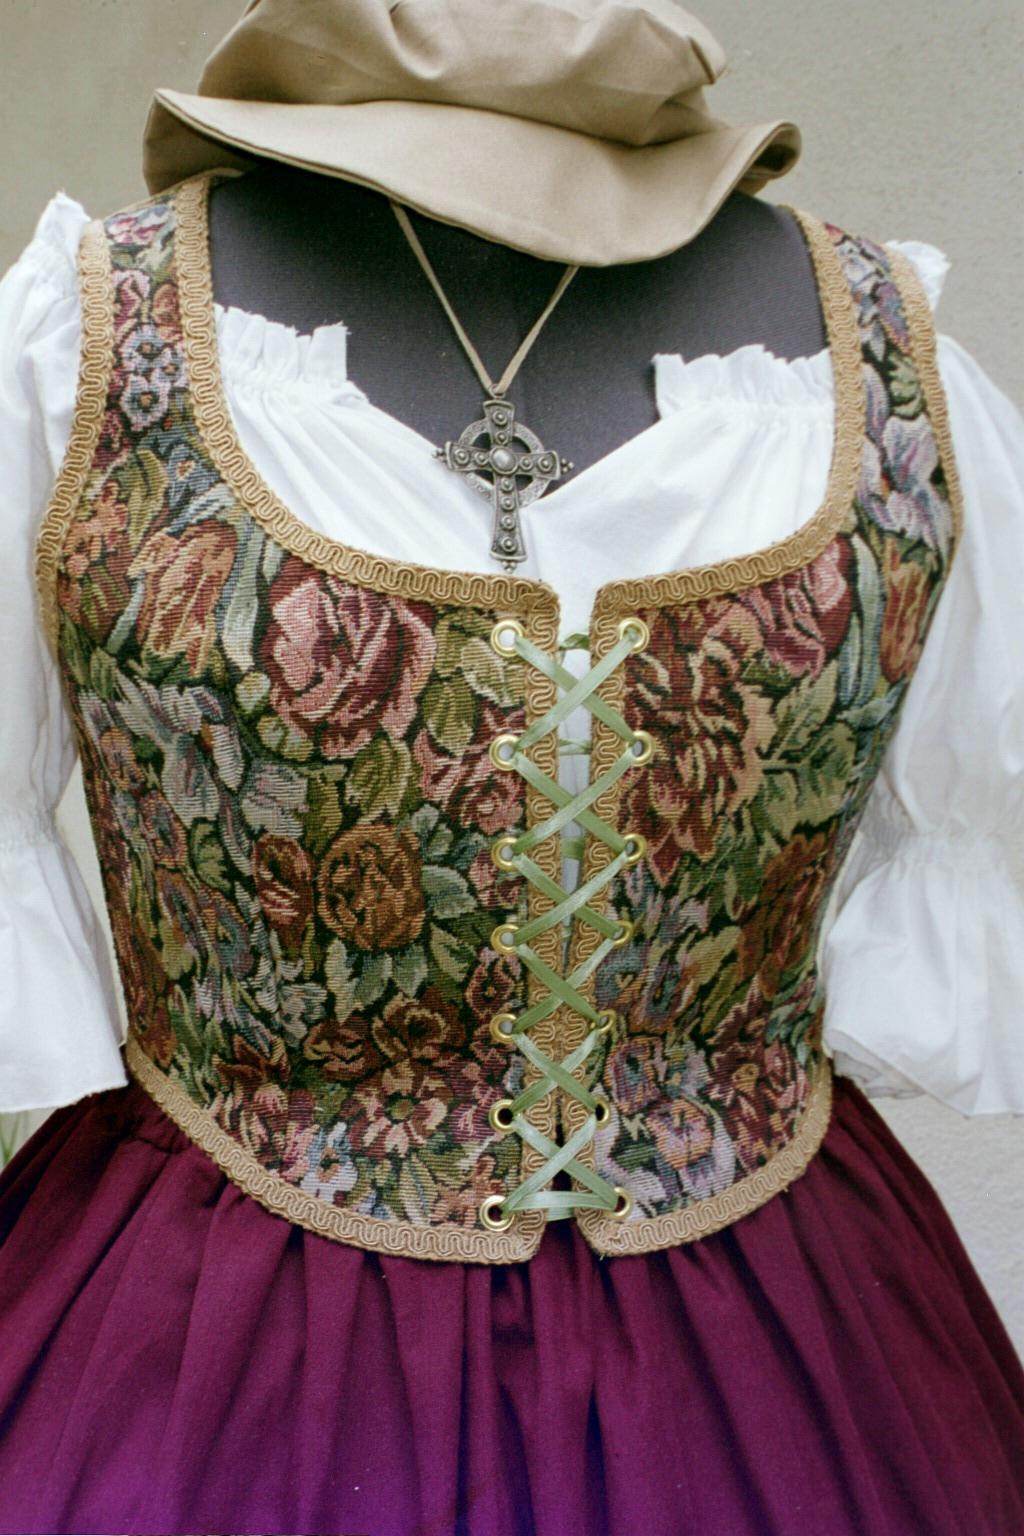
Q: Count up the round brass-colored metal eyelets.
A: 14